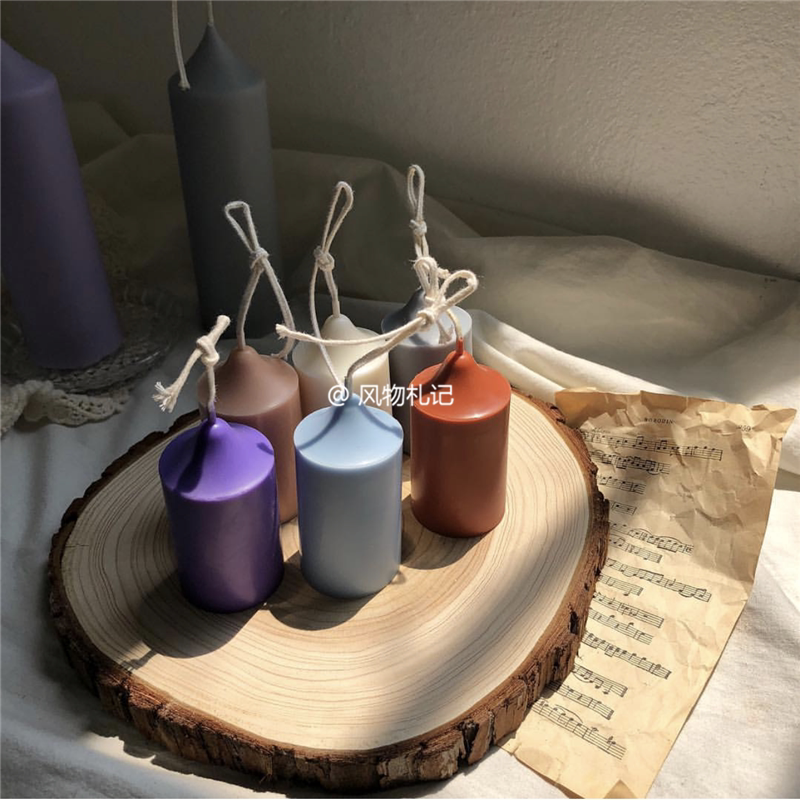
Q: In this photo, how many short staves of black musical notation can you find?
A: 14